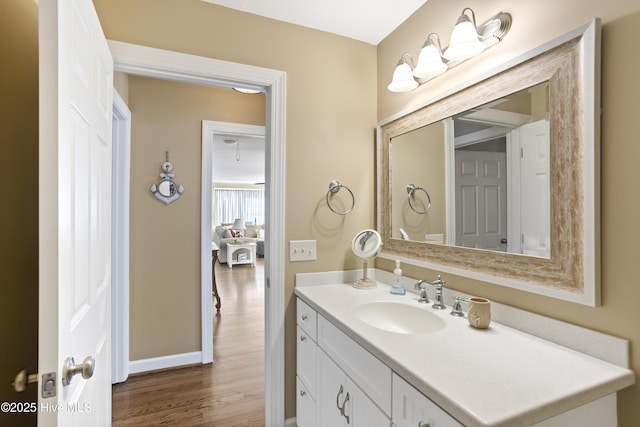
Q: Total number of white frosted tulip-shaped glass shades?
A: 3